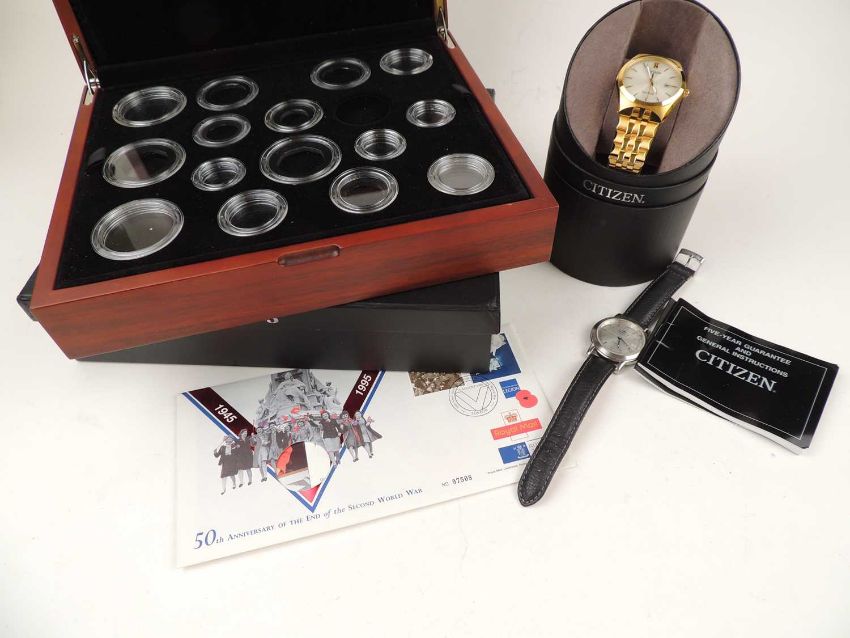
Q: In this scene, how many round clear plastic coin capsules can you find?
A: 15